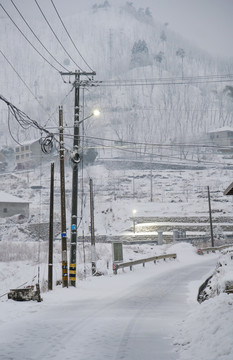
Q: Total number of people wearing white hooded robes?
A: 0